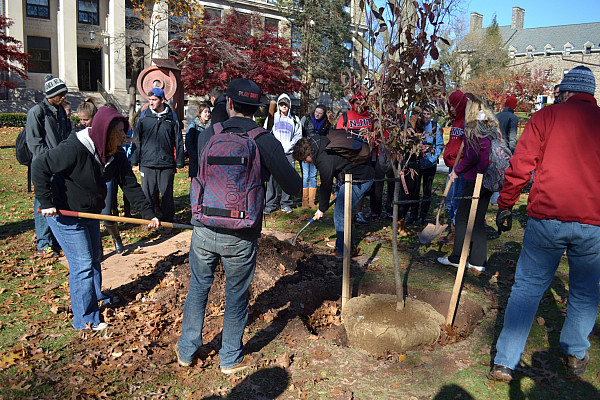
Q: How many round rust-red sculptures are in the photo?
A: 1